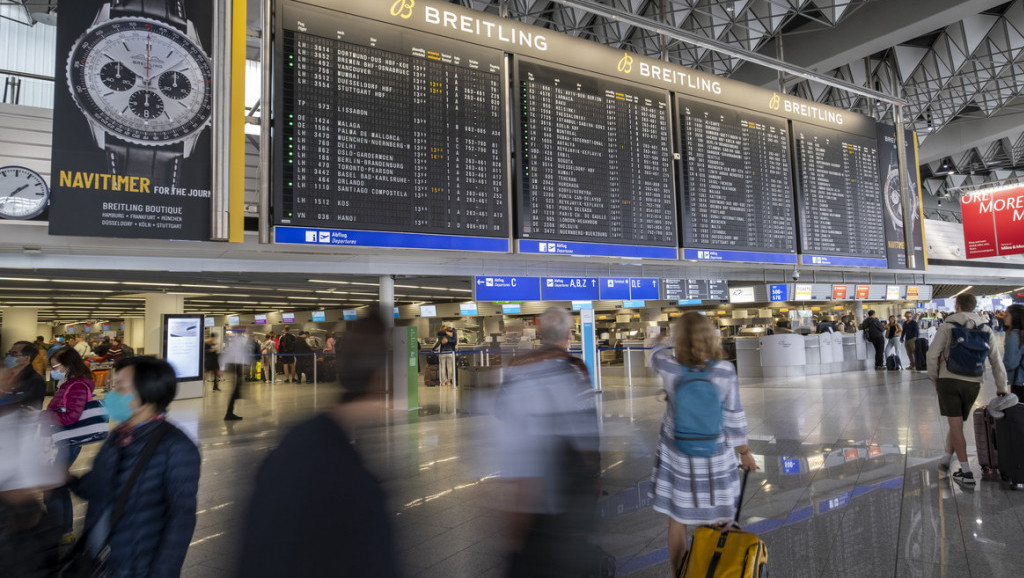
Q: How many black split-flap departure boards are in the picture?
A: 4